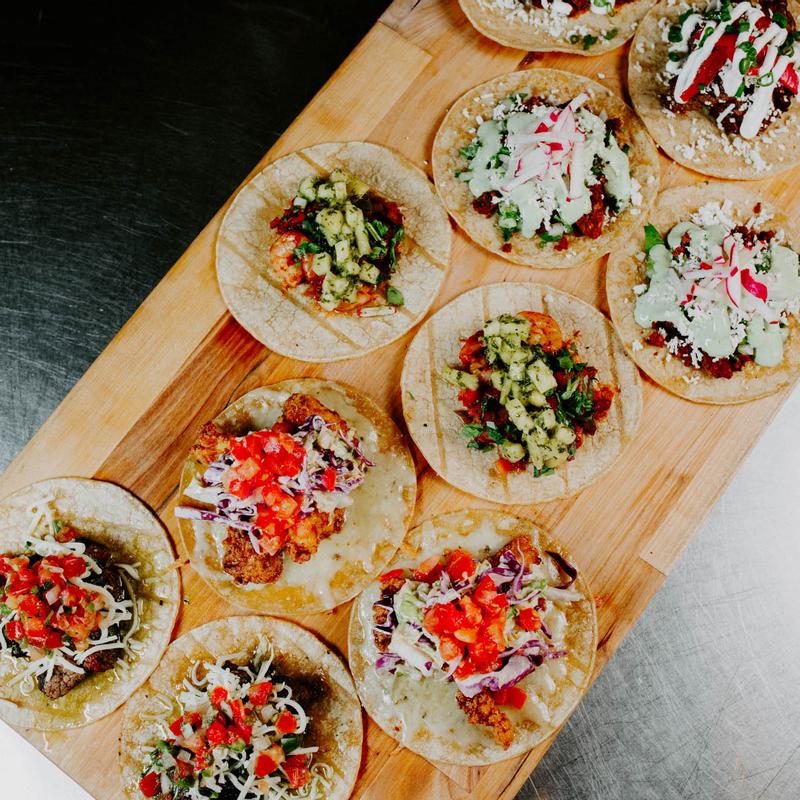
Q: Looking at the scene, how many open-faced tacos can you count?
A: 10